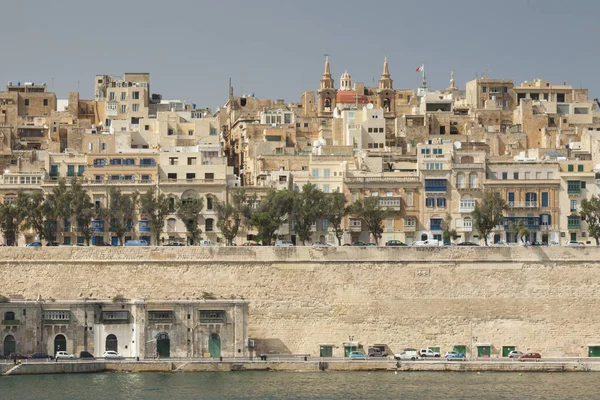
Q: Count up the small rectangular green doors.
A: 7